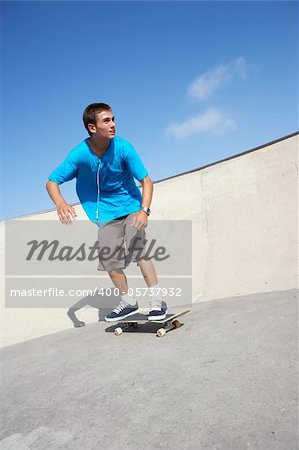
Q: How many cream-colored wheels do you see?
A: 2